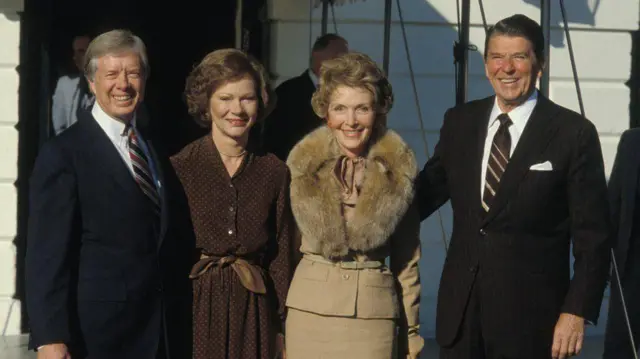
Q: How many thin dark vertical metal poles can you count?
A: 4